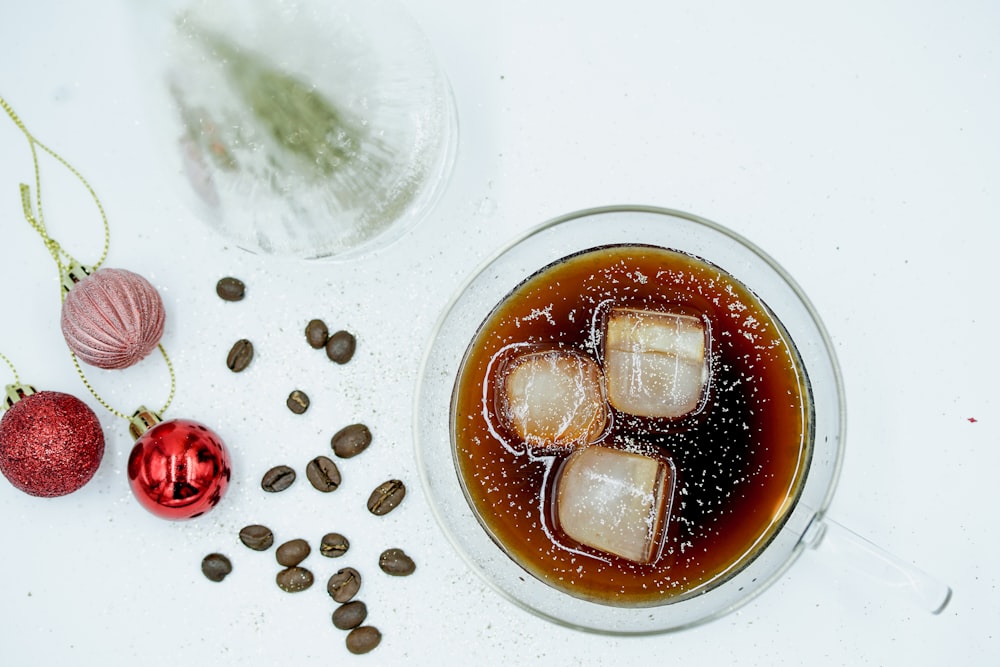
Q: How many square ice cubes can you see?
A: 3